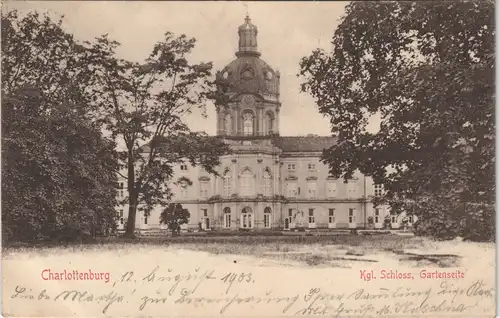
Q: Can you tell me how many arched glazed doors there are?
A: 3